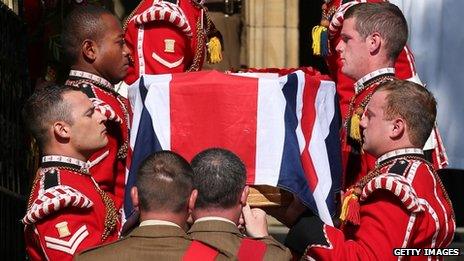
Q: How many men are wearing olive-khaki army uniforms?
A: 2